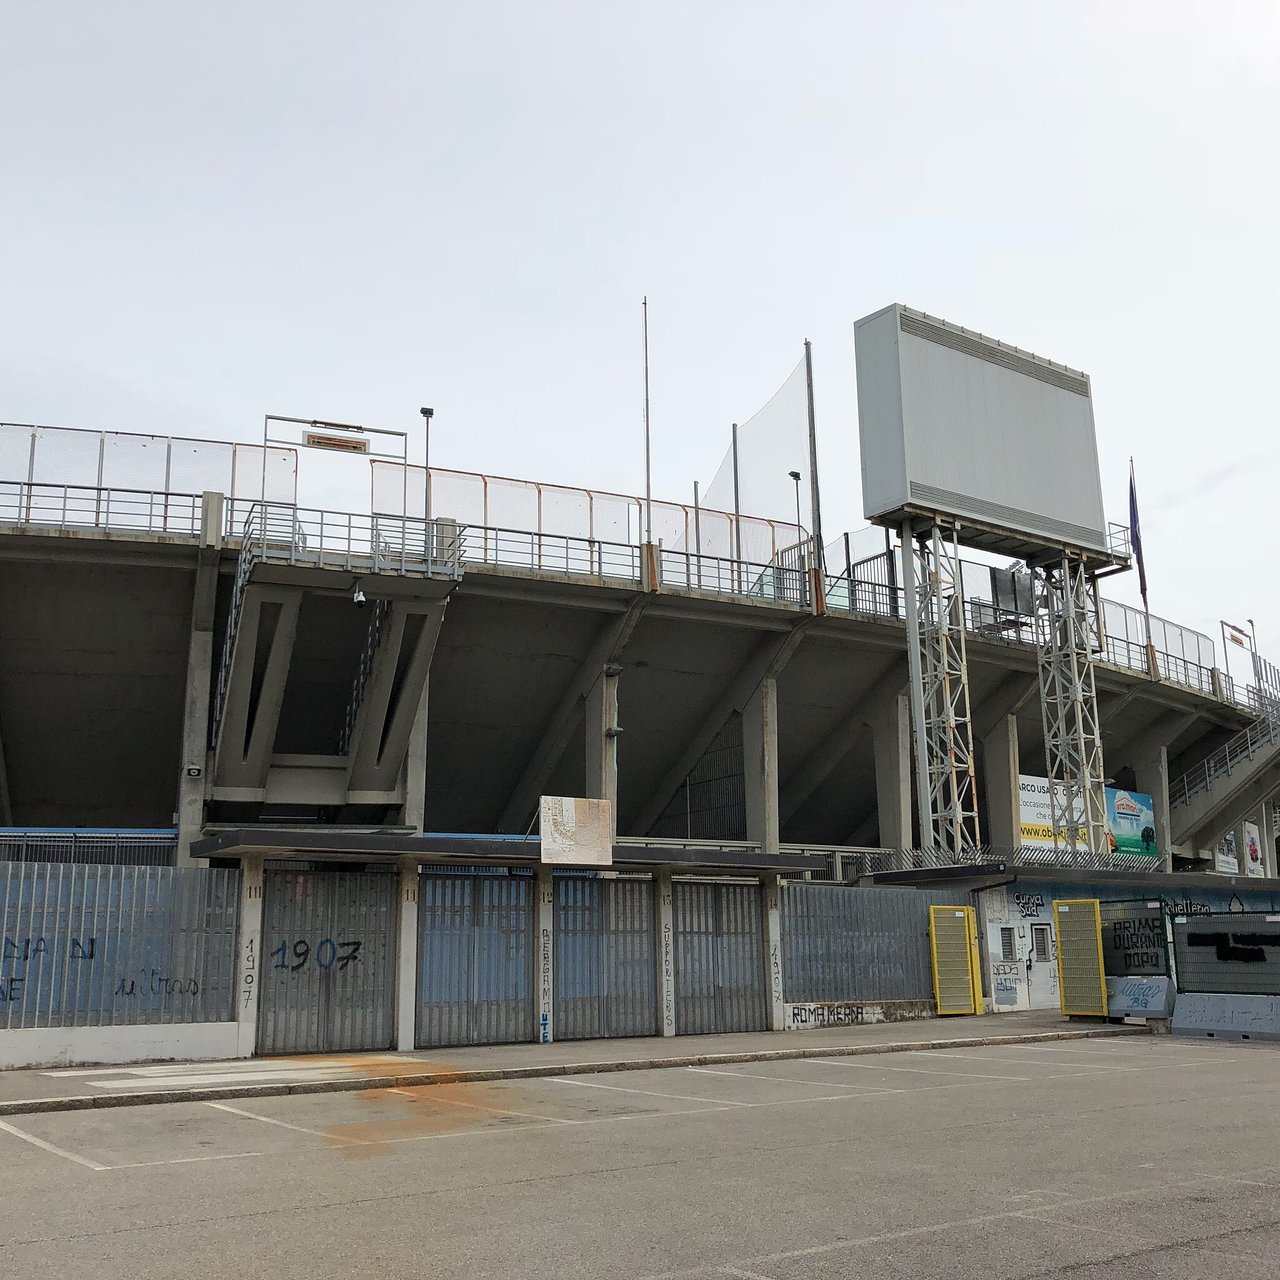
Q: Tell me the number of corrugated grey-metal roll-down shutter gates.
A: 4